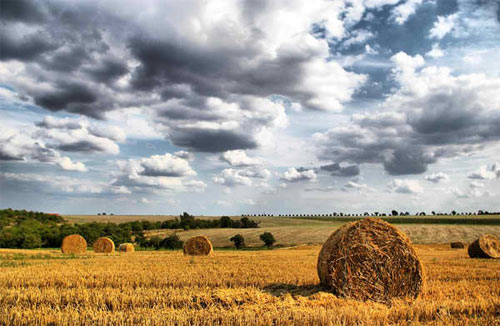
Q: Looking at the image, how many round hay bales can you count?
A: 7